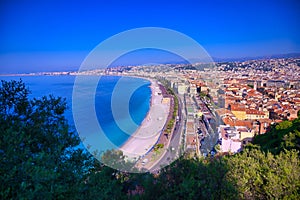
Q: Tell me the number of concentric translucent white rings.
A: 2